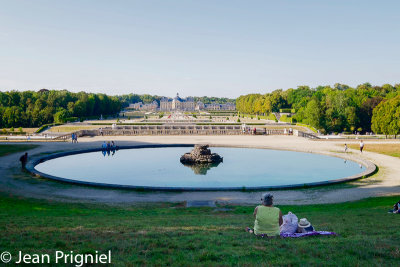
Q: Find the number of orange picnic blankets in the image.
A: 0